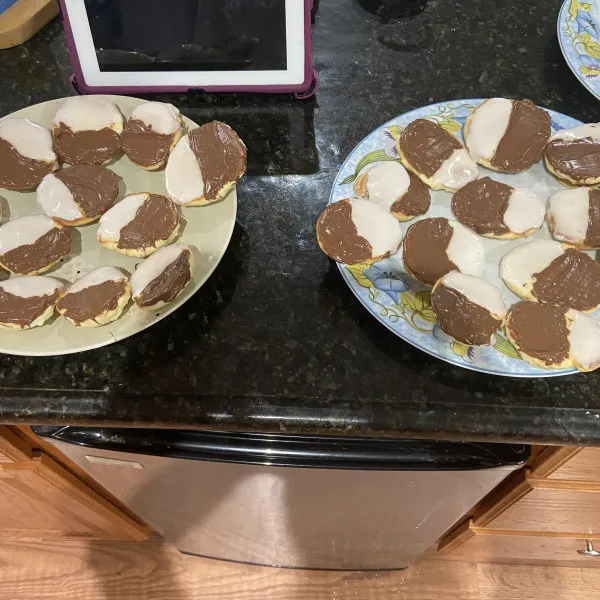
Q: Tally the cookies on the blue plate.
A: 11